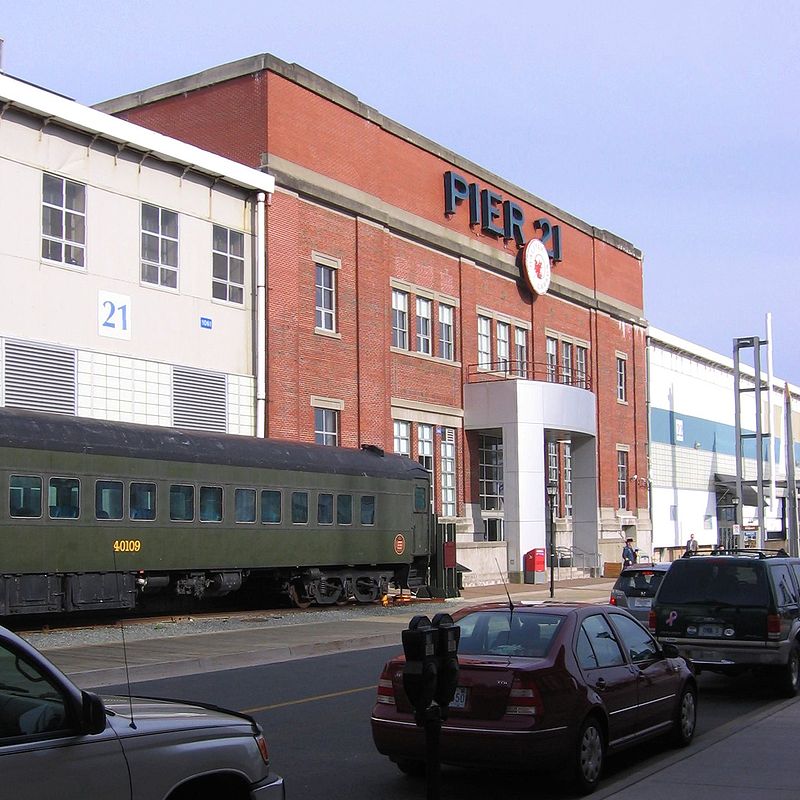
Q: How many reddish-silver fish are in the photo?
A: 0